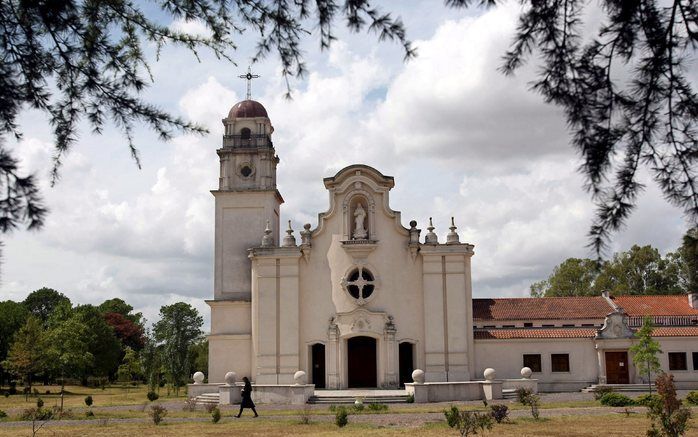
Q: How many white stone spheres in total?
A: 6